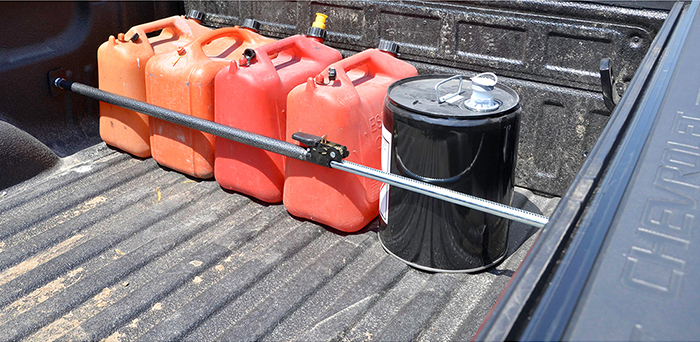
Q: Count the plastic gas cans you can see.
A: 4